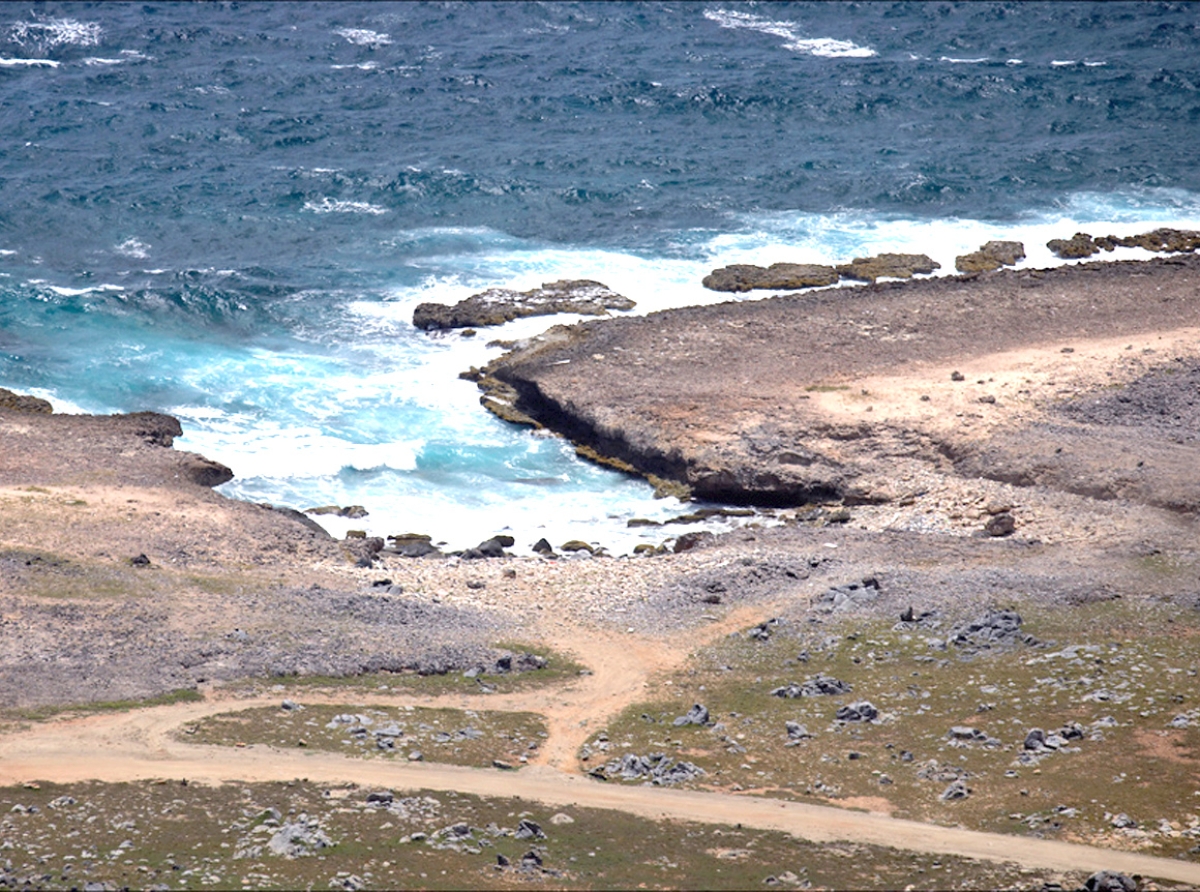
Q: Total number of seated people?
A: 0